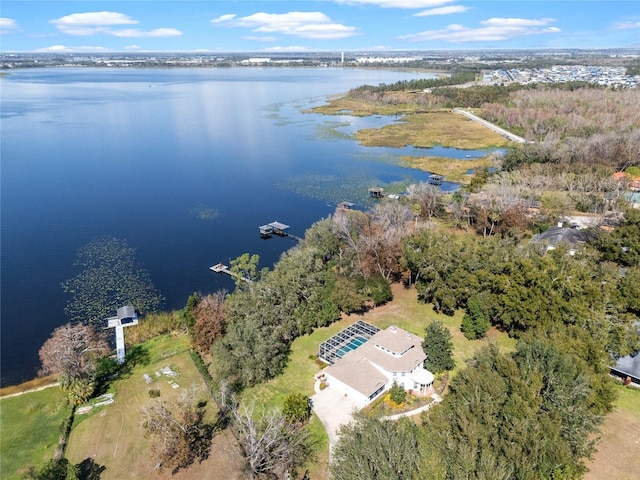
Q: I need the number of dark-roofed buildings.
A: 2